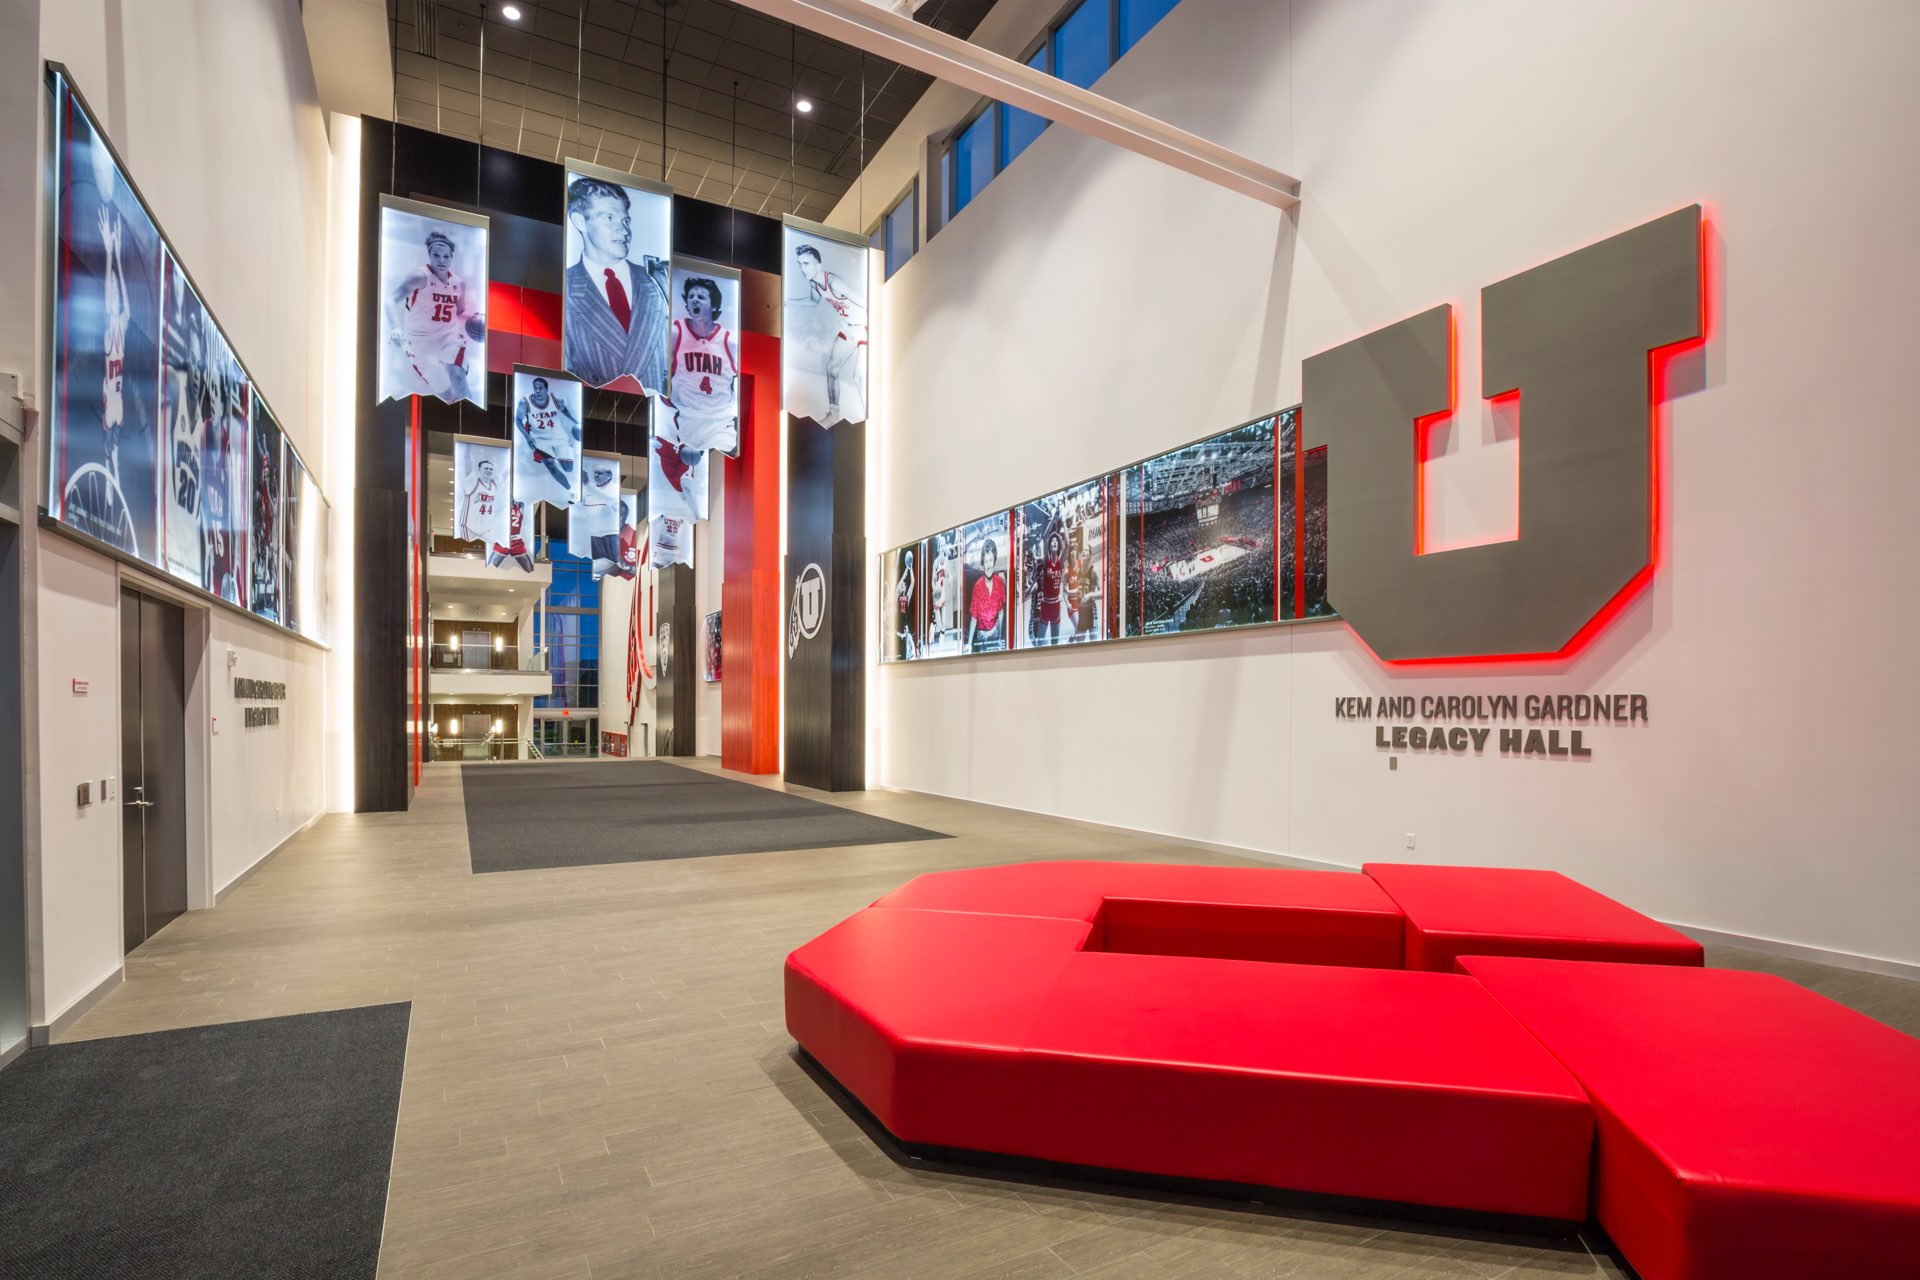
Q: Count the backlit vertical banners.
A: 11